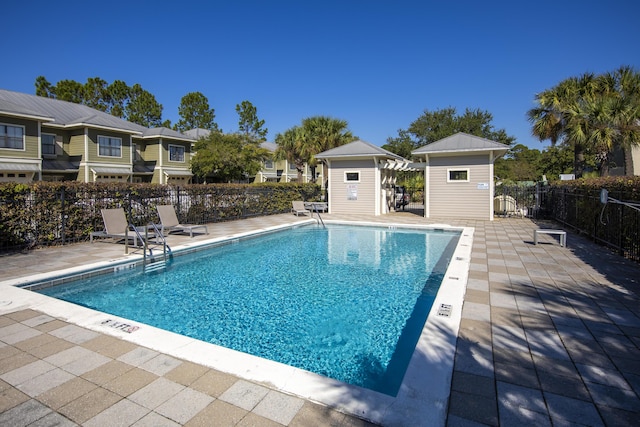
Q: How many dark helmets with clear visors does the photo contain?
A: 0